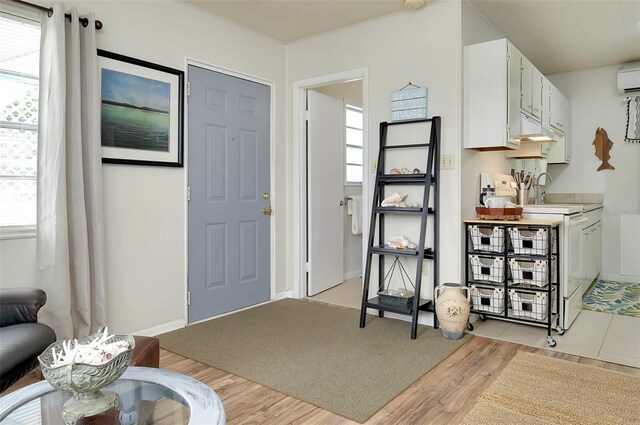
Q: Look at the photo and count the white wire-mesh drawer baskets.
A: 6